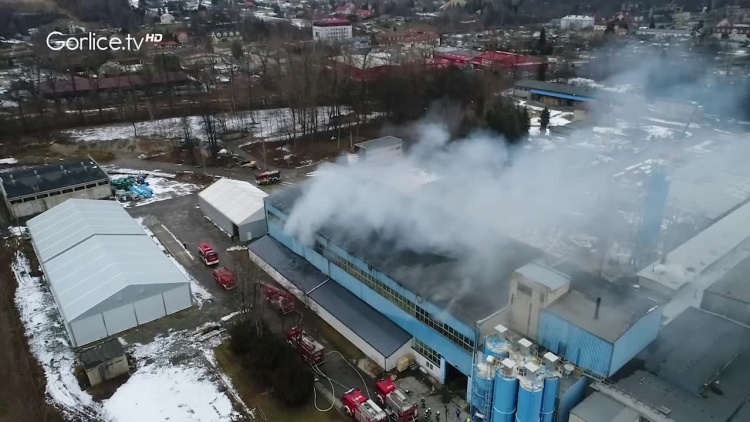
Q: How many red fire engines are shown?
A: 7